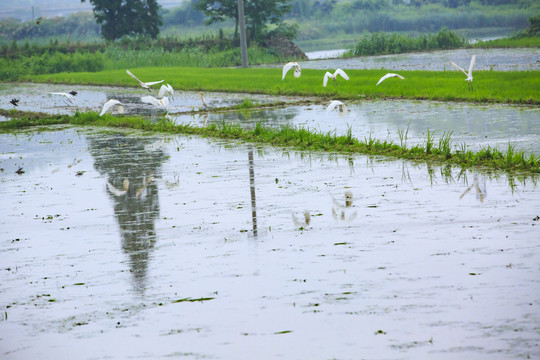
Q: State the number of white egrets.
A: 11